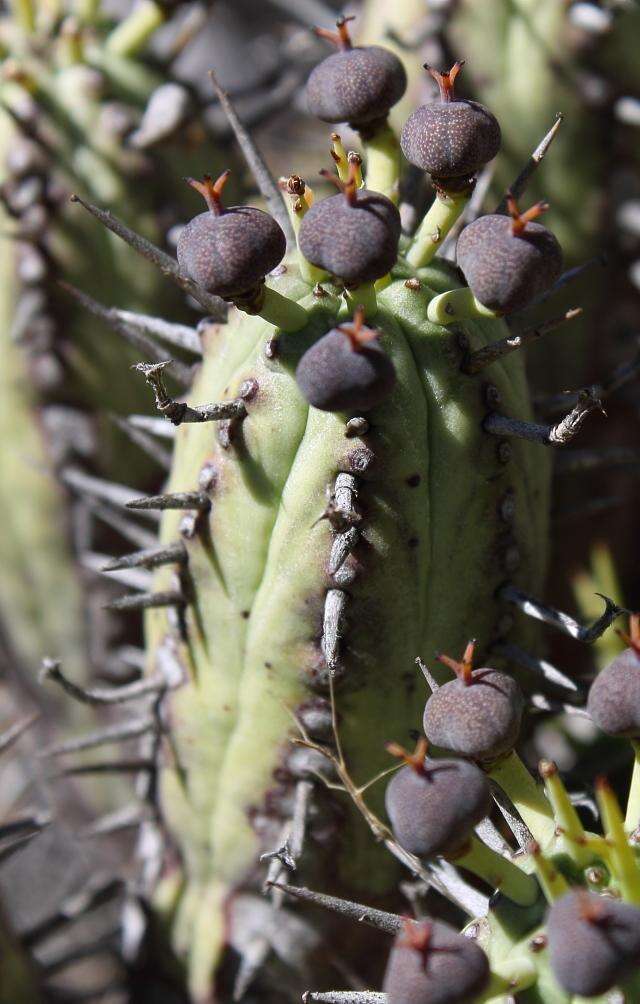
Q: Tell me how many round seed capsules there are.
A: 11